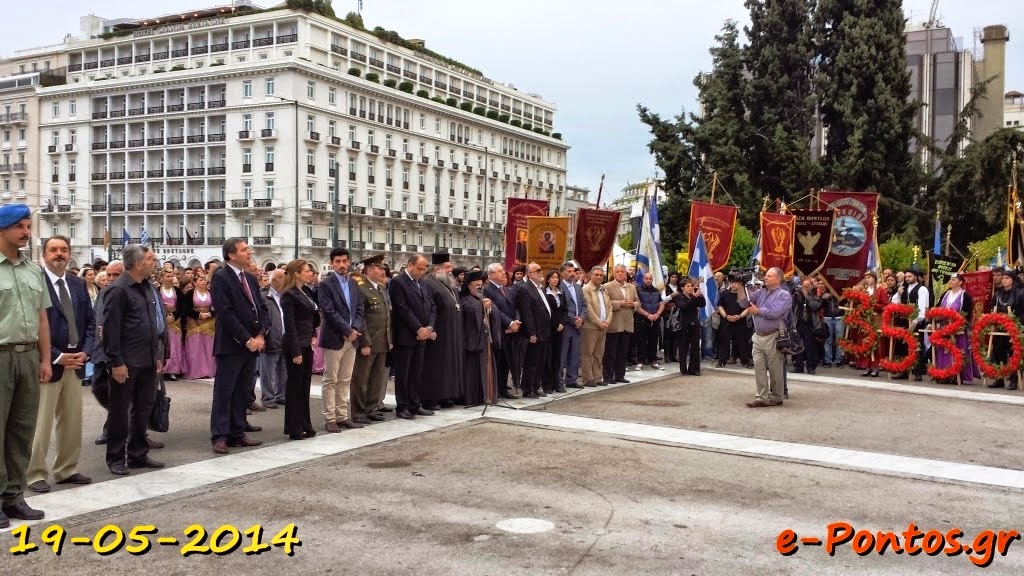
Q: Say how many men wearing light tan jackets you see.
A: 2